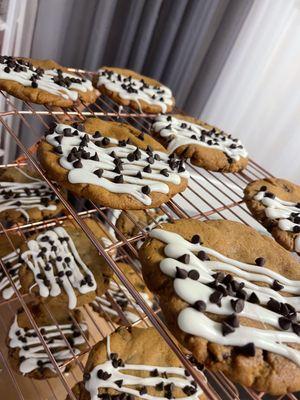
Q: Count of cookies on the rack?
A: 13